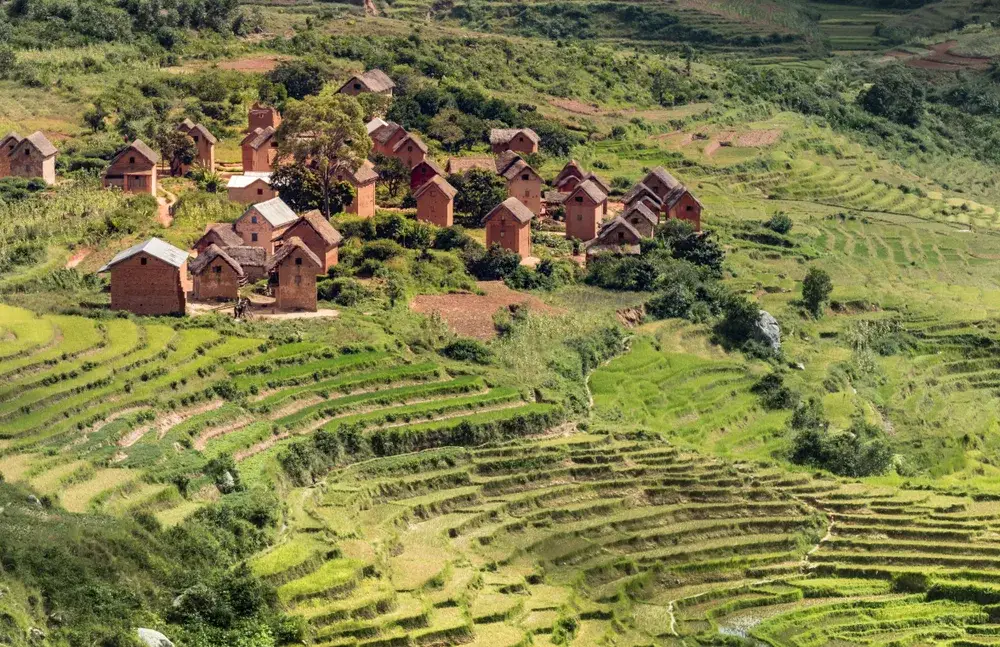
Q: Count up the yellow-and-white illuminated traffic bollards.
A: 0